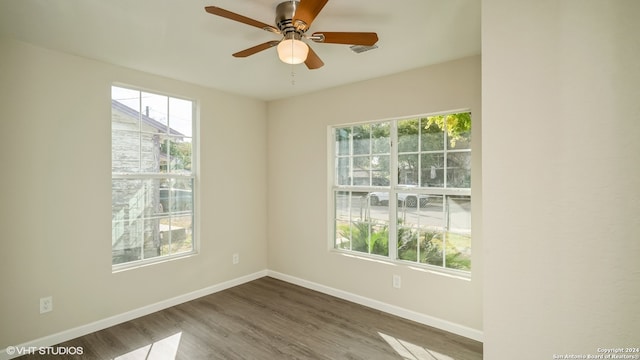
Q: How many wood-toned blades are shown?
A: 5